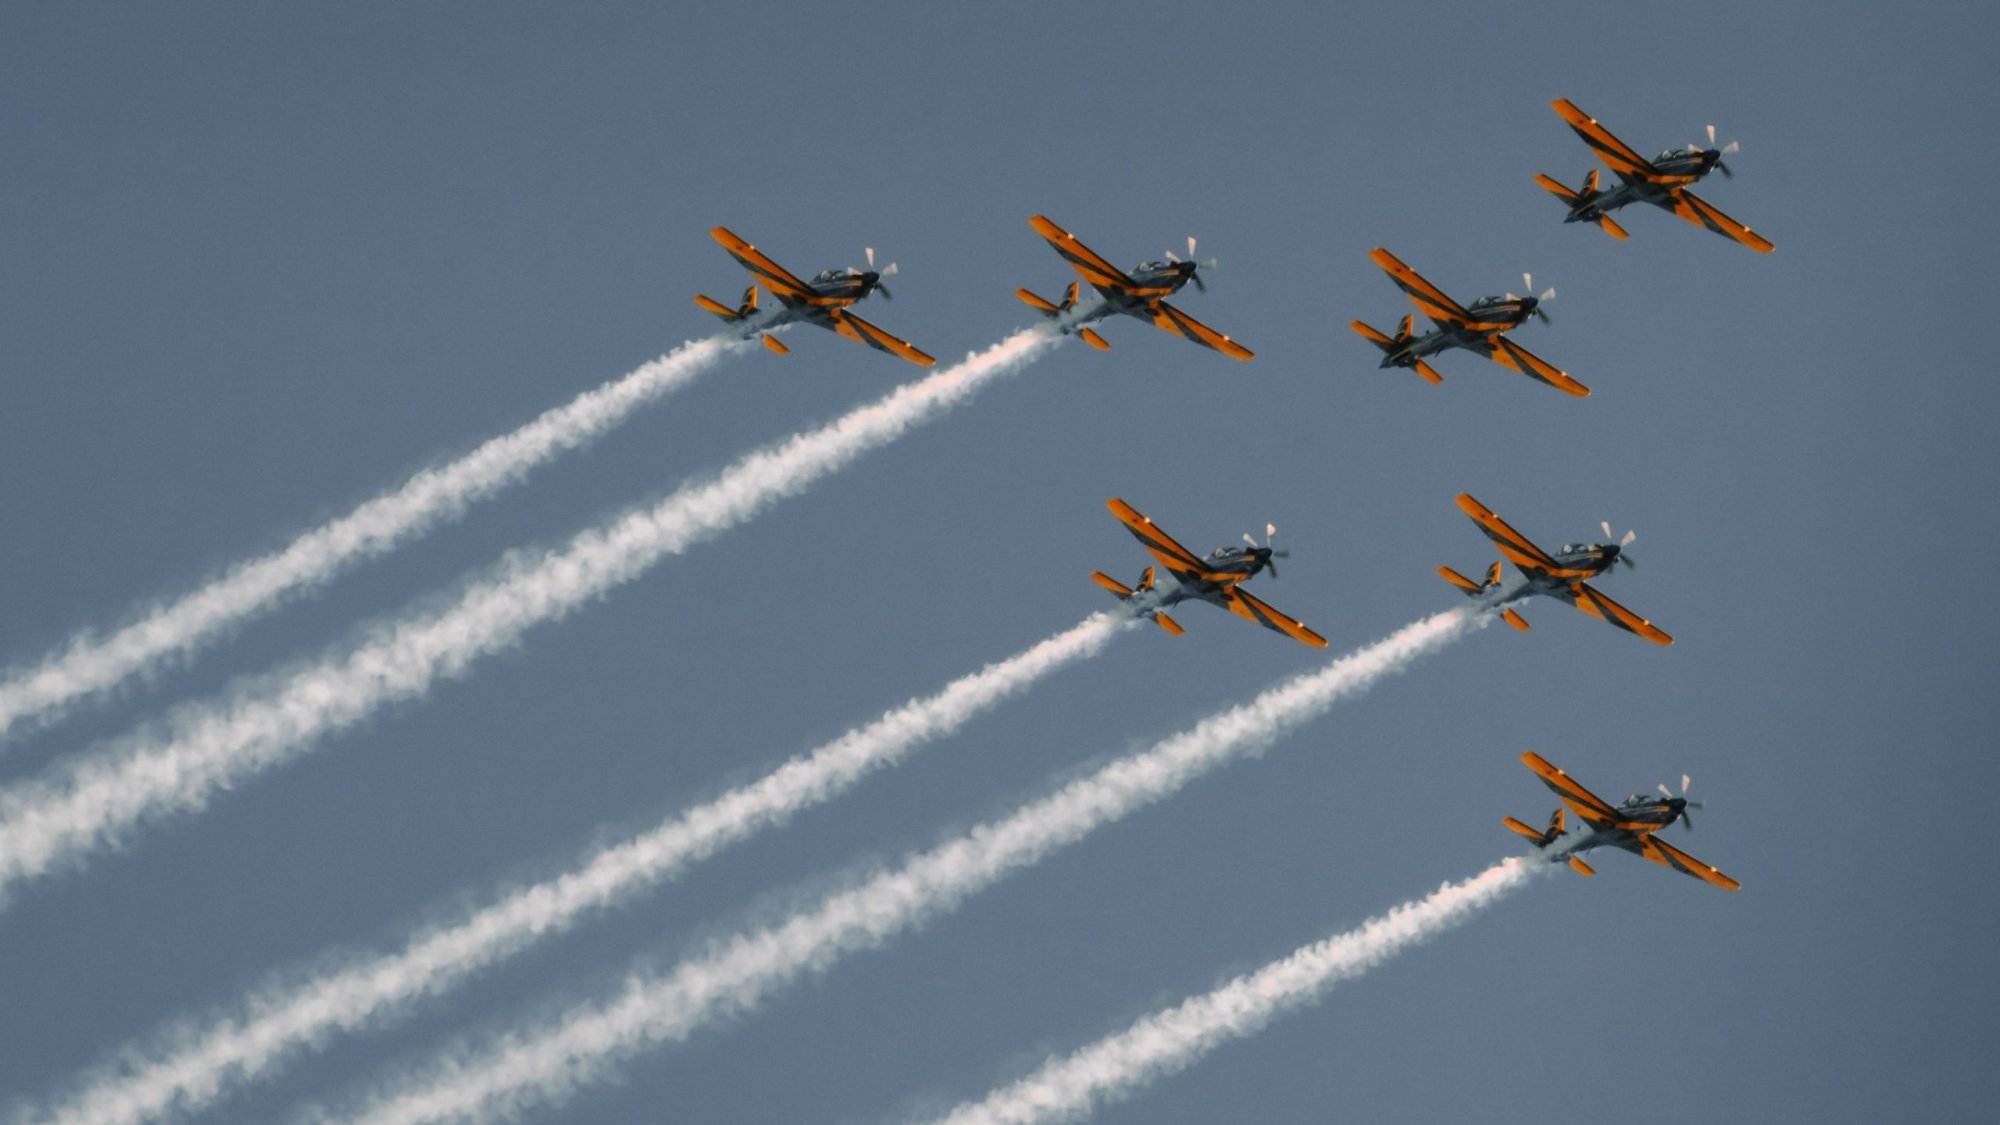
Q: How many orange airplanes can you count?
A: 7